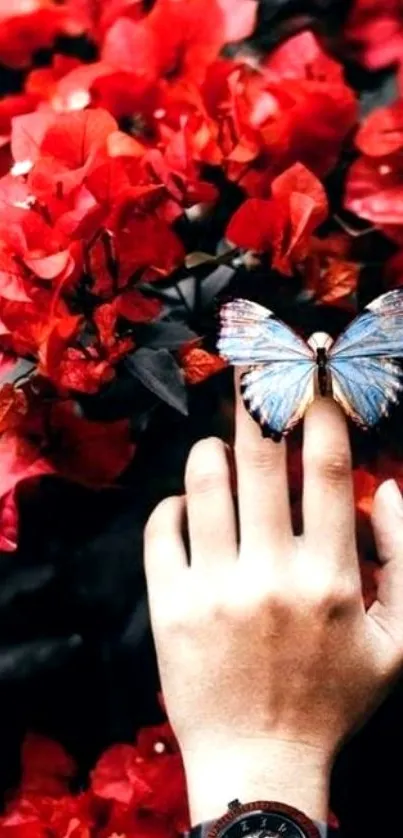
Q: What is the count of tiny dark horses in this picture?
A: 0